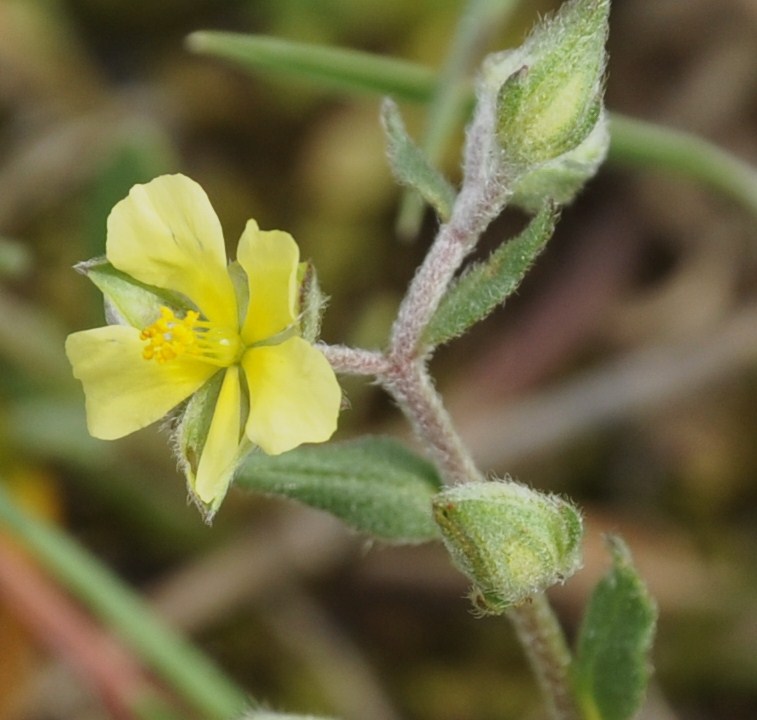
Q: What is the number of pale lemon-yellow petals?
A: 5